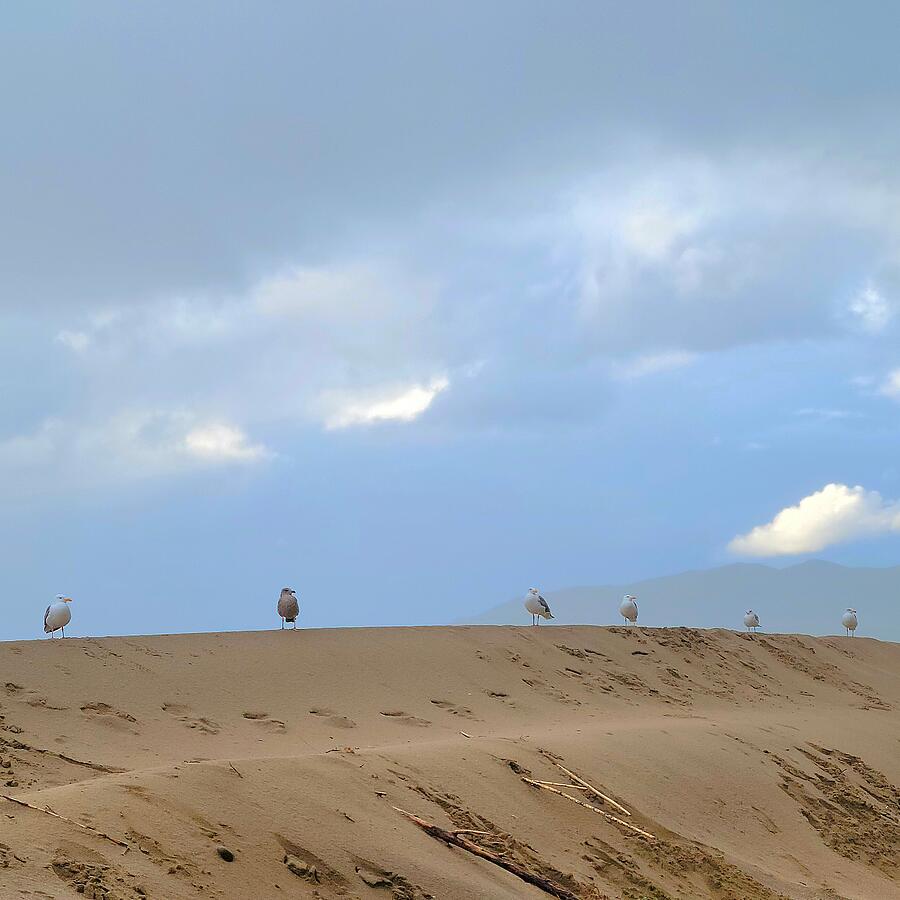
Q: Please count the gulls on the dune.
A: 6